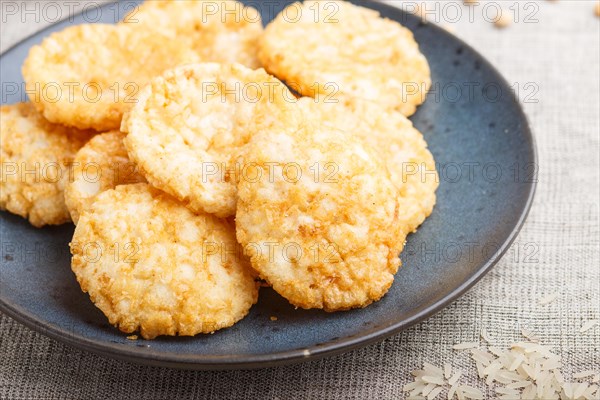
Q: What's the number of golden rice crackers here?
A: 9